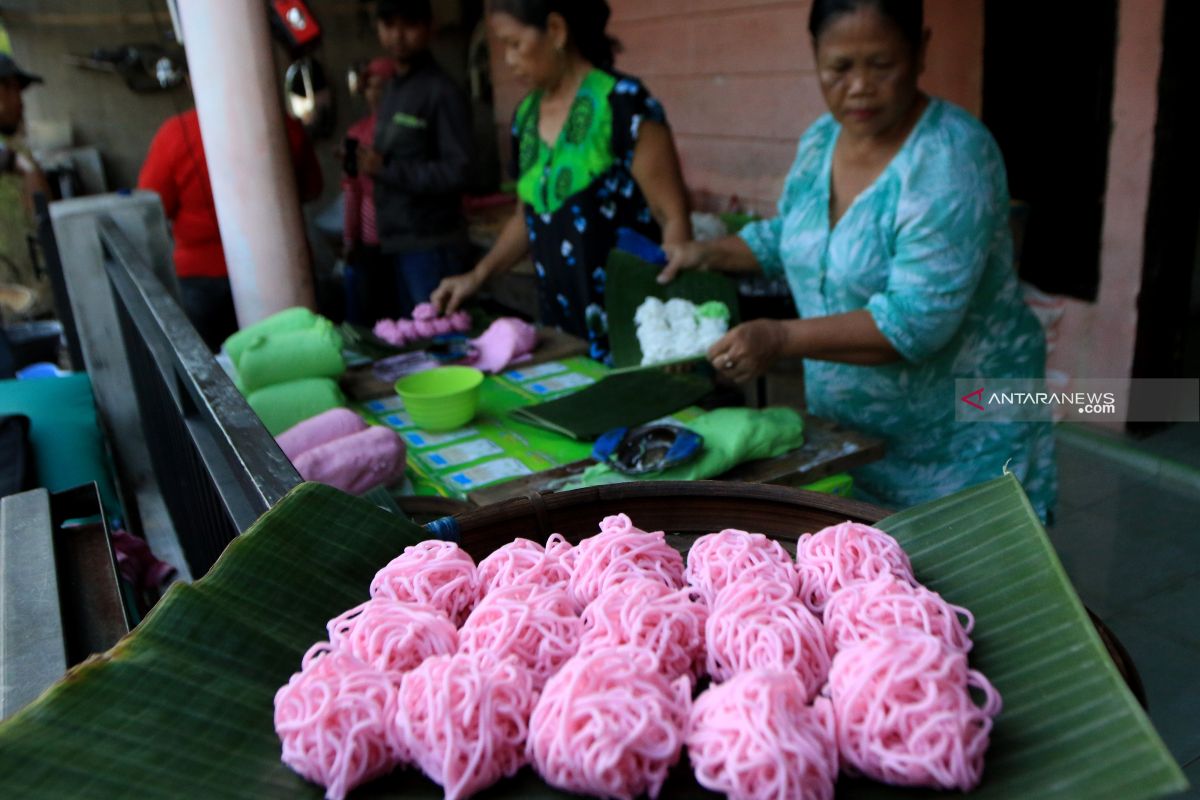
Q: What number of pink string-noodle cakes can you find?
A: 15